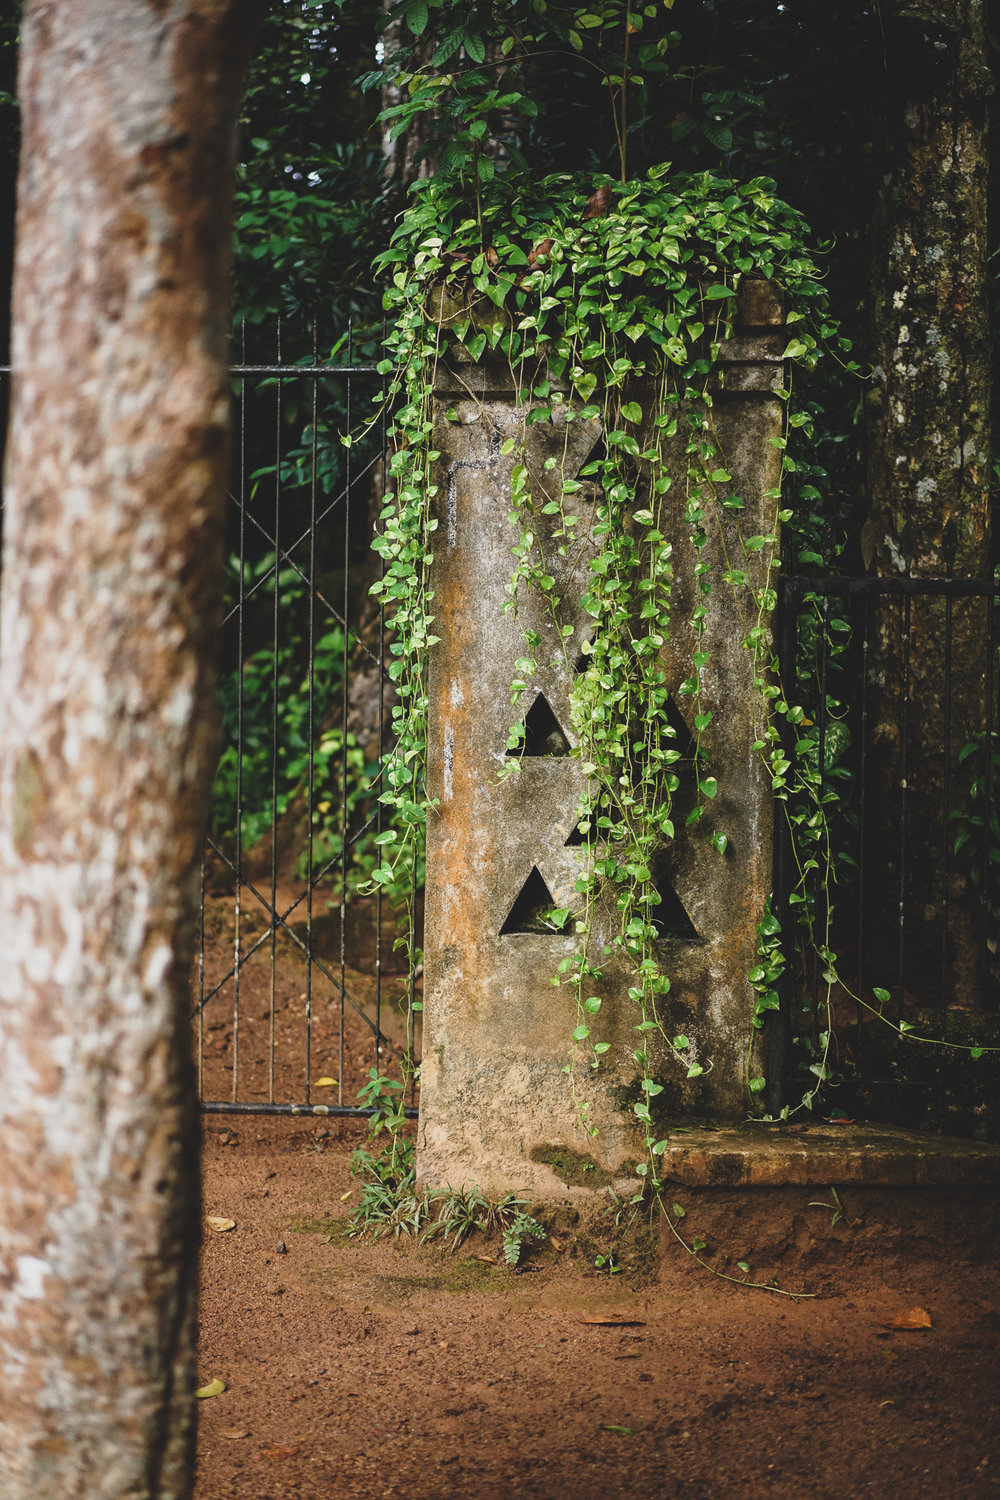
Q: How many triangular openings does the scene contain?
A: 7